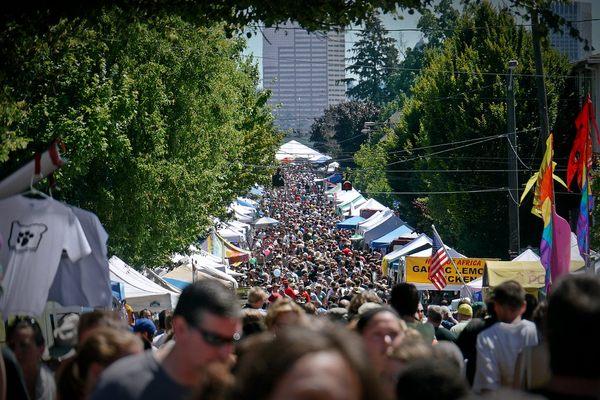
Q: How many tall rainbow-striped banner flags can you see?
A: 2